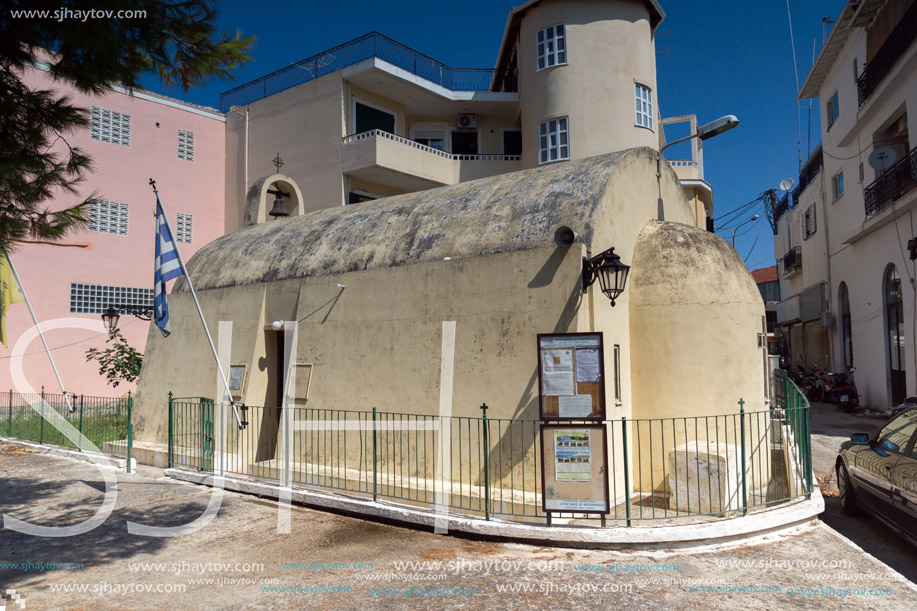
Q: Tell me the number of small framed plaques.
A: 2